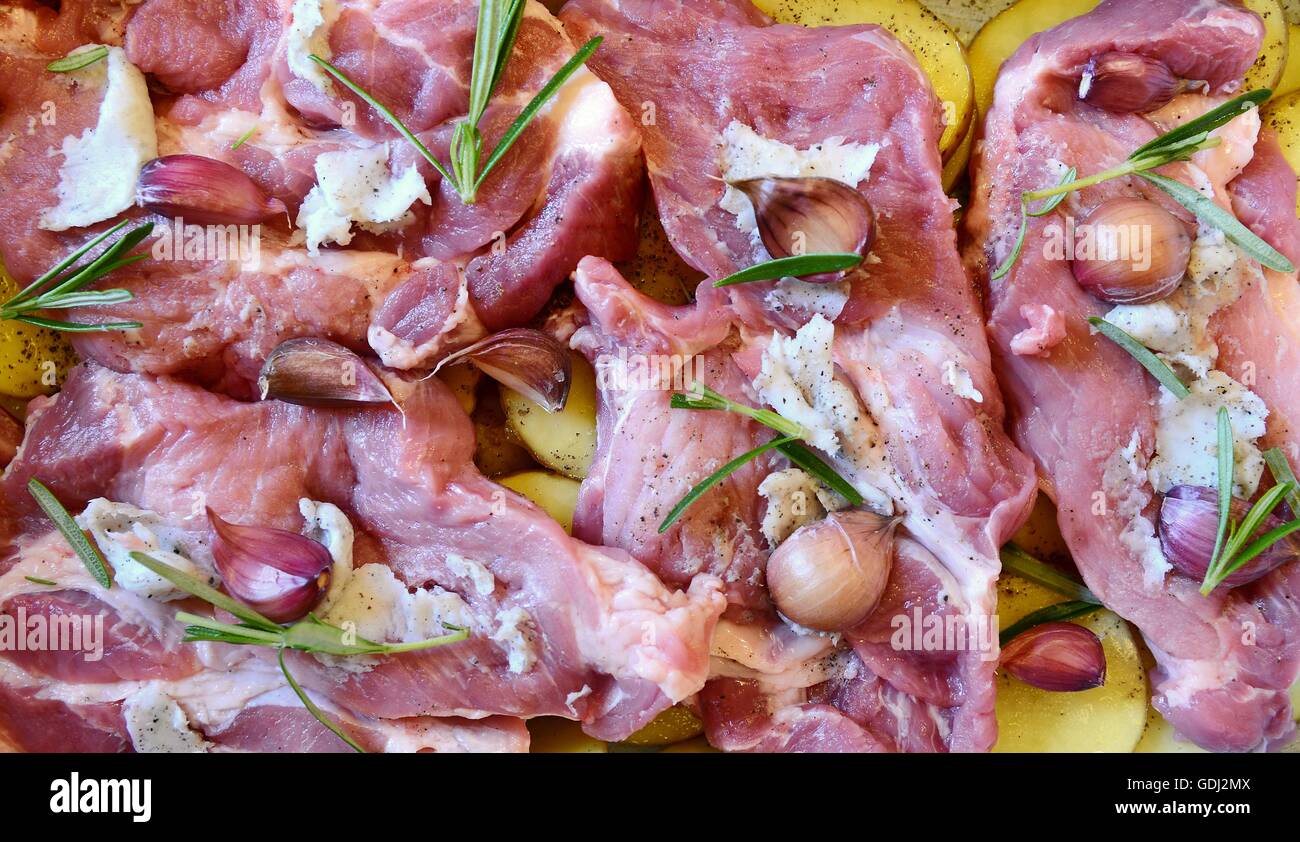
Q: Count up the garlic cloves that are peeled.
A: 0